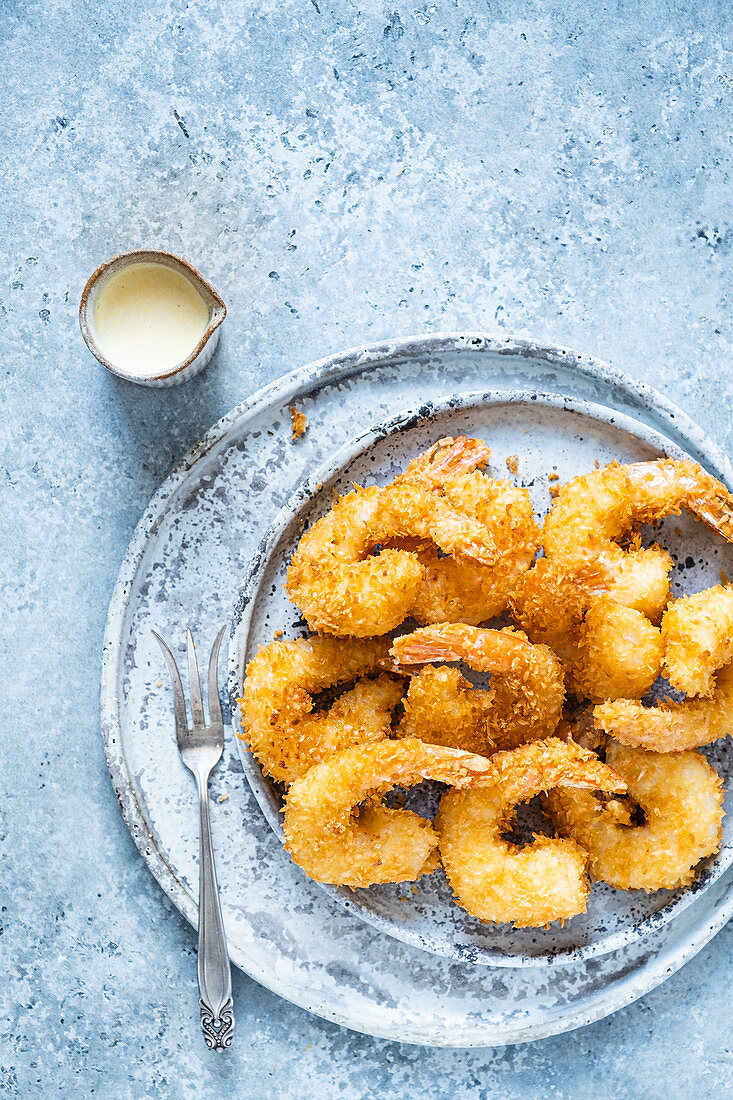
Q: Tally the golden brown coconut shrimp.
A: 10